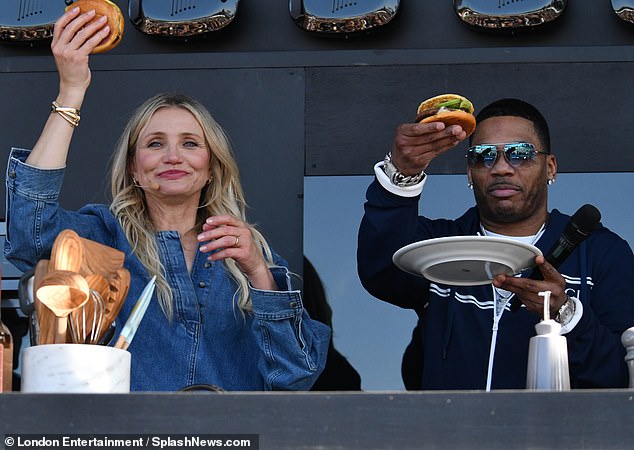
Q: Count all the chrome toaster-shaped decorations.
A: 5